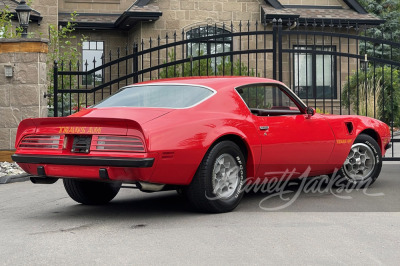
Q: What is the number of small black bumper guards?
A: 2